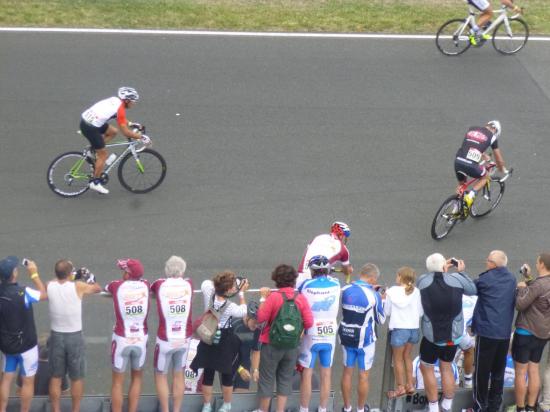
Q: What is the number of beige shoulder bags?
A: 1